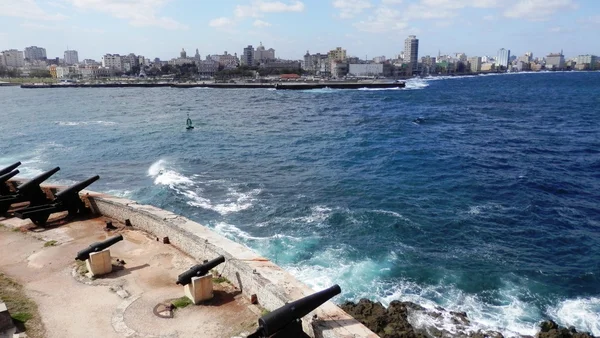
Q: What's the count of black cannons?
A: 7